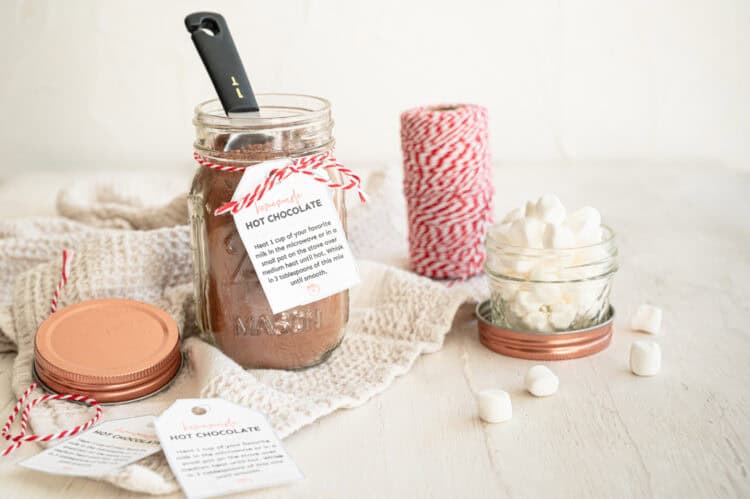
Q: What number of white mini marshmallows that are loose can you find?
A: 4